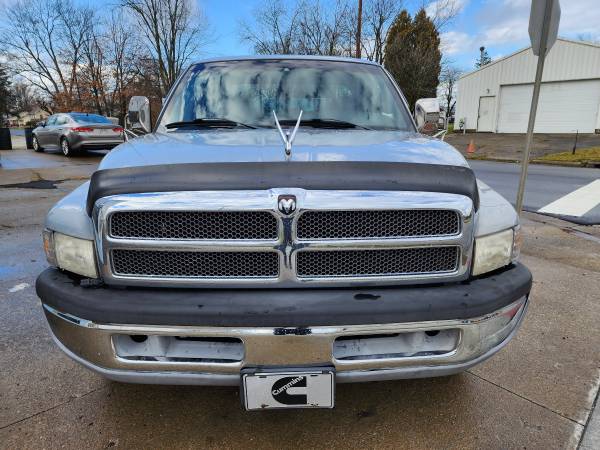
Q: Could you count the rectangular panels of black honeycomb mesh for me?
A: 4